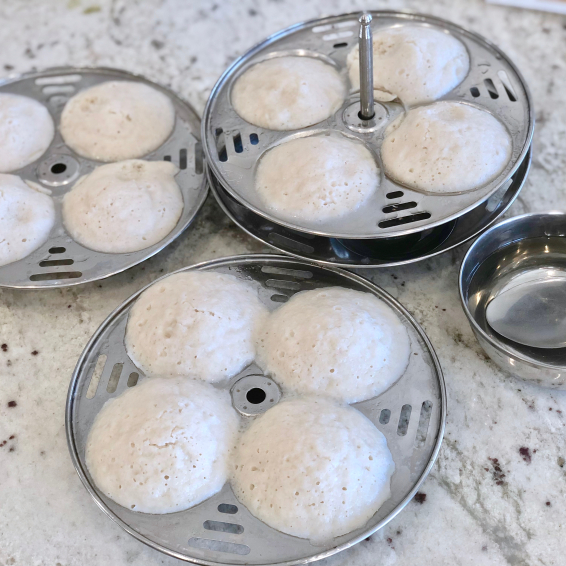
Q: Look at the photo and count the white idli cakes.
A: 12